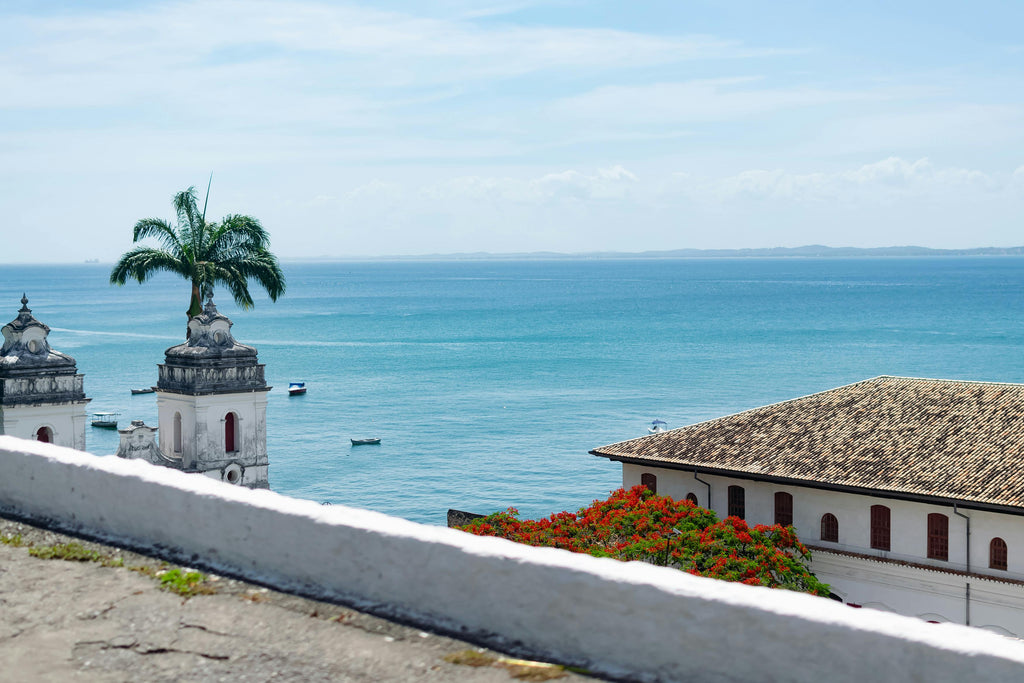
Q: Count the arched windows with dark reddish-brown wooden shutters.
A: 8